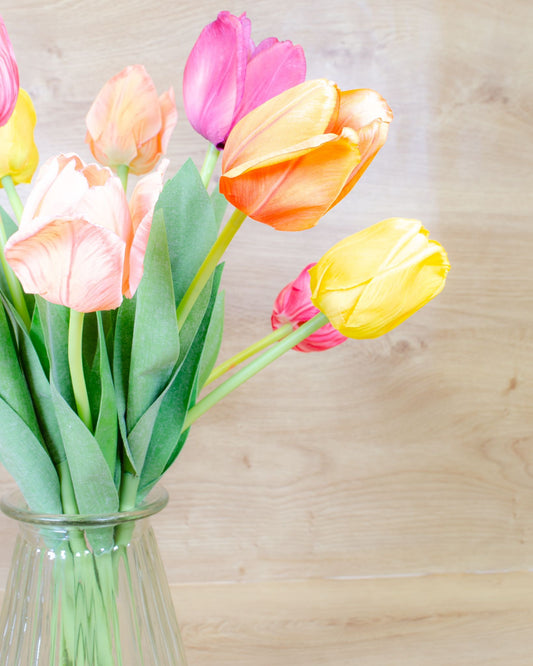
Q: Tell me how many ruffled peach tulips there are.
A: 2